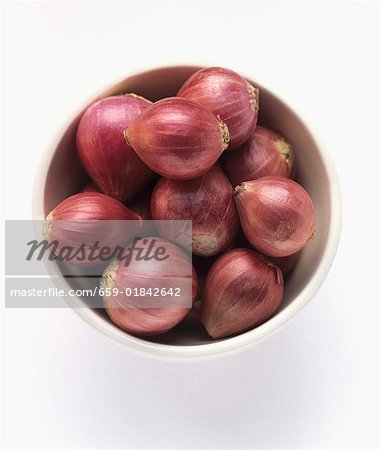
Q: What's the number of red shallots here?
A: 9